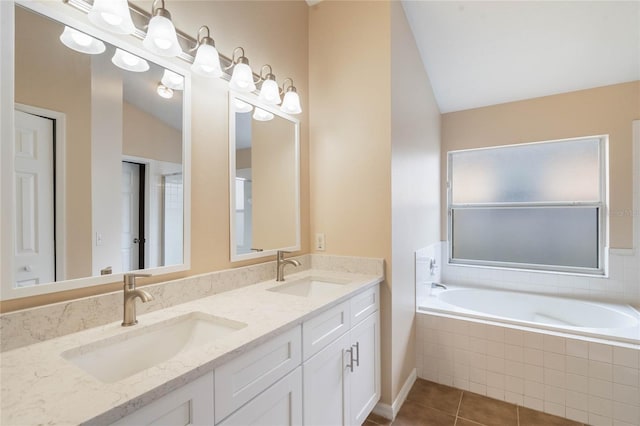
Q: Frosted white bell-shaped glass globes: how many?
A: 6